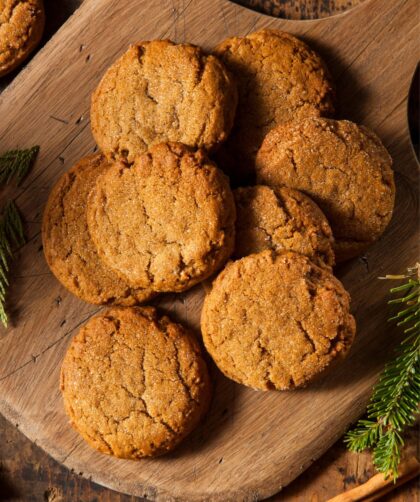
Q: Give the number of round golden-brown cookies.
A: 9